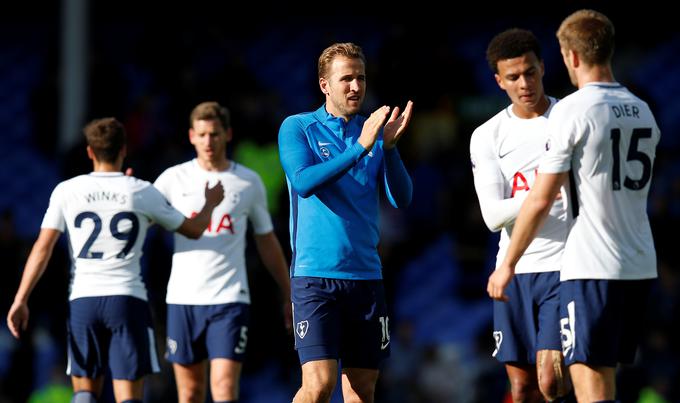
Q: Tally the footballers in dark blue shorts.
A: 5